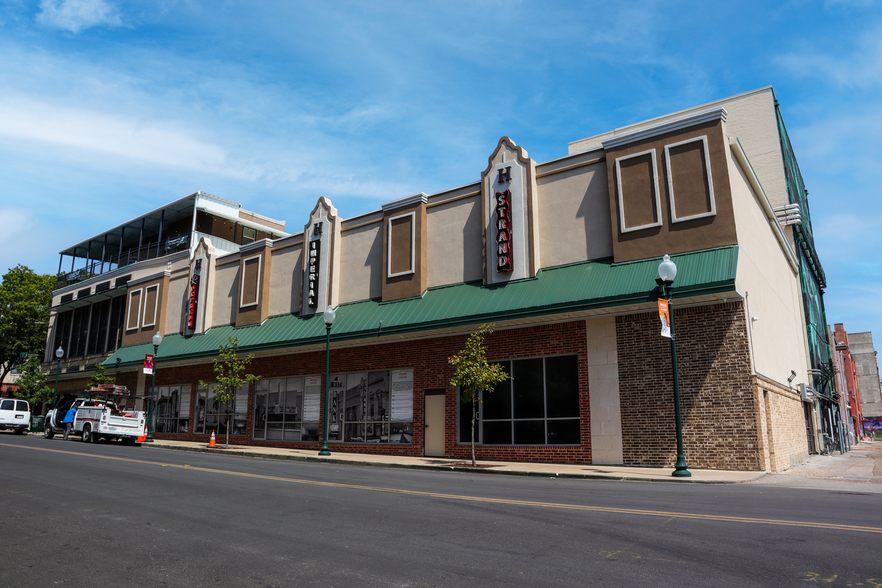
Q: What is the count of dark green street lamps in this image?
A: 4